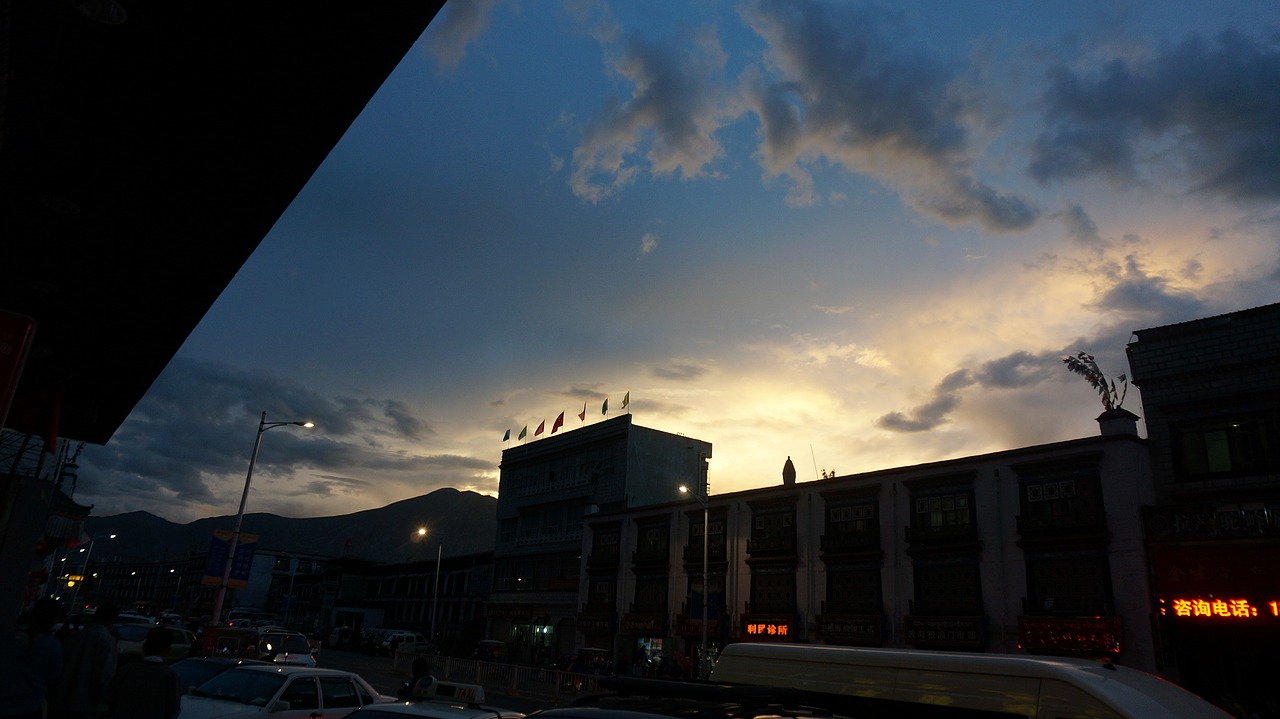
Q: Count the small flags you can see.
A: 7